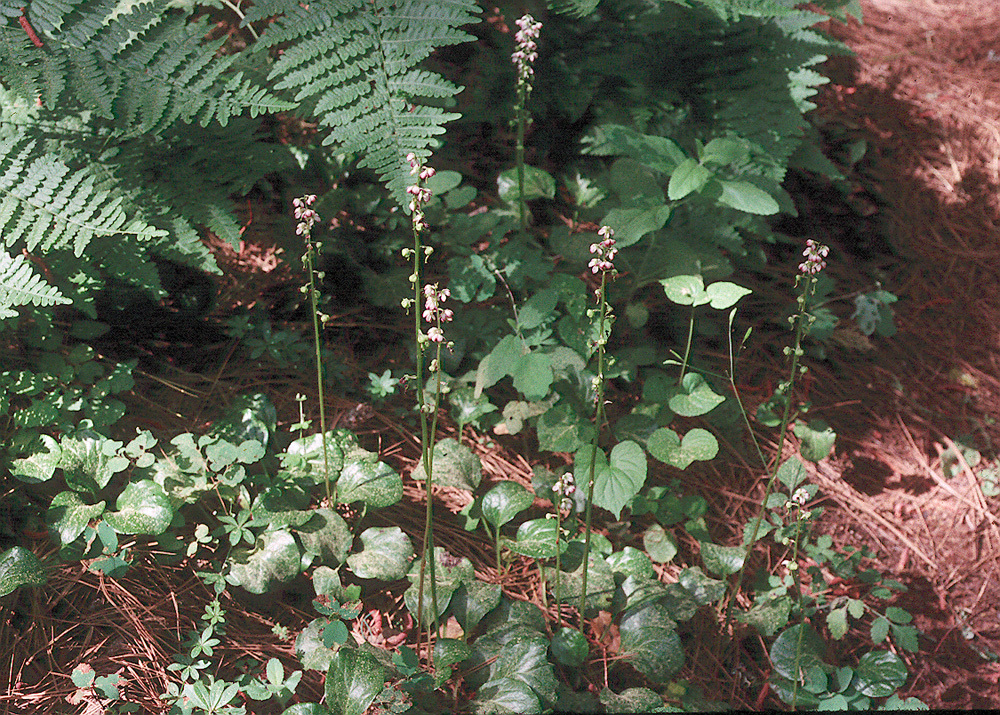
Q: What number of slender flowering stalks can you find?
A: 8